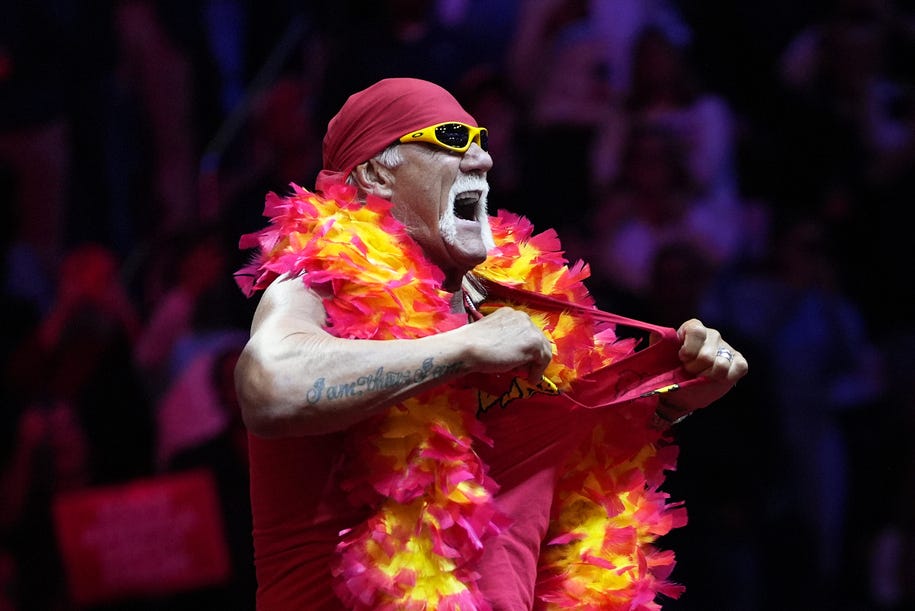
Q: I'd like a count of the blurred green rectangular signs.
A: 0